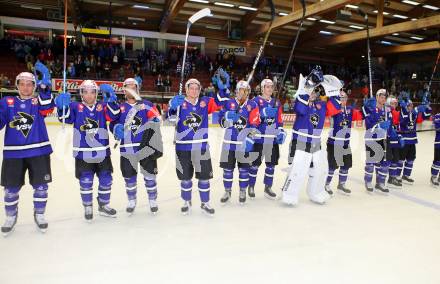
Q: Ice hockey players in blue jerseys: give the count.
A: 12